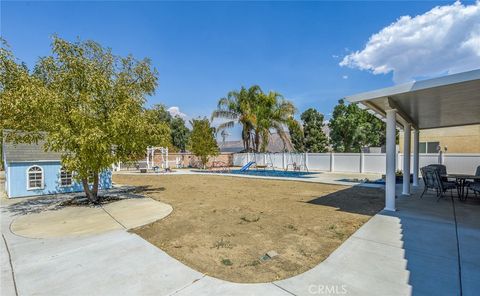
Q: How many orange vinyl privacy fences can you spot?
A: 0